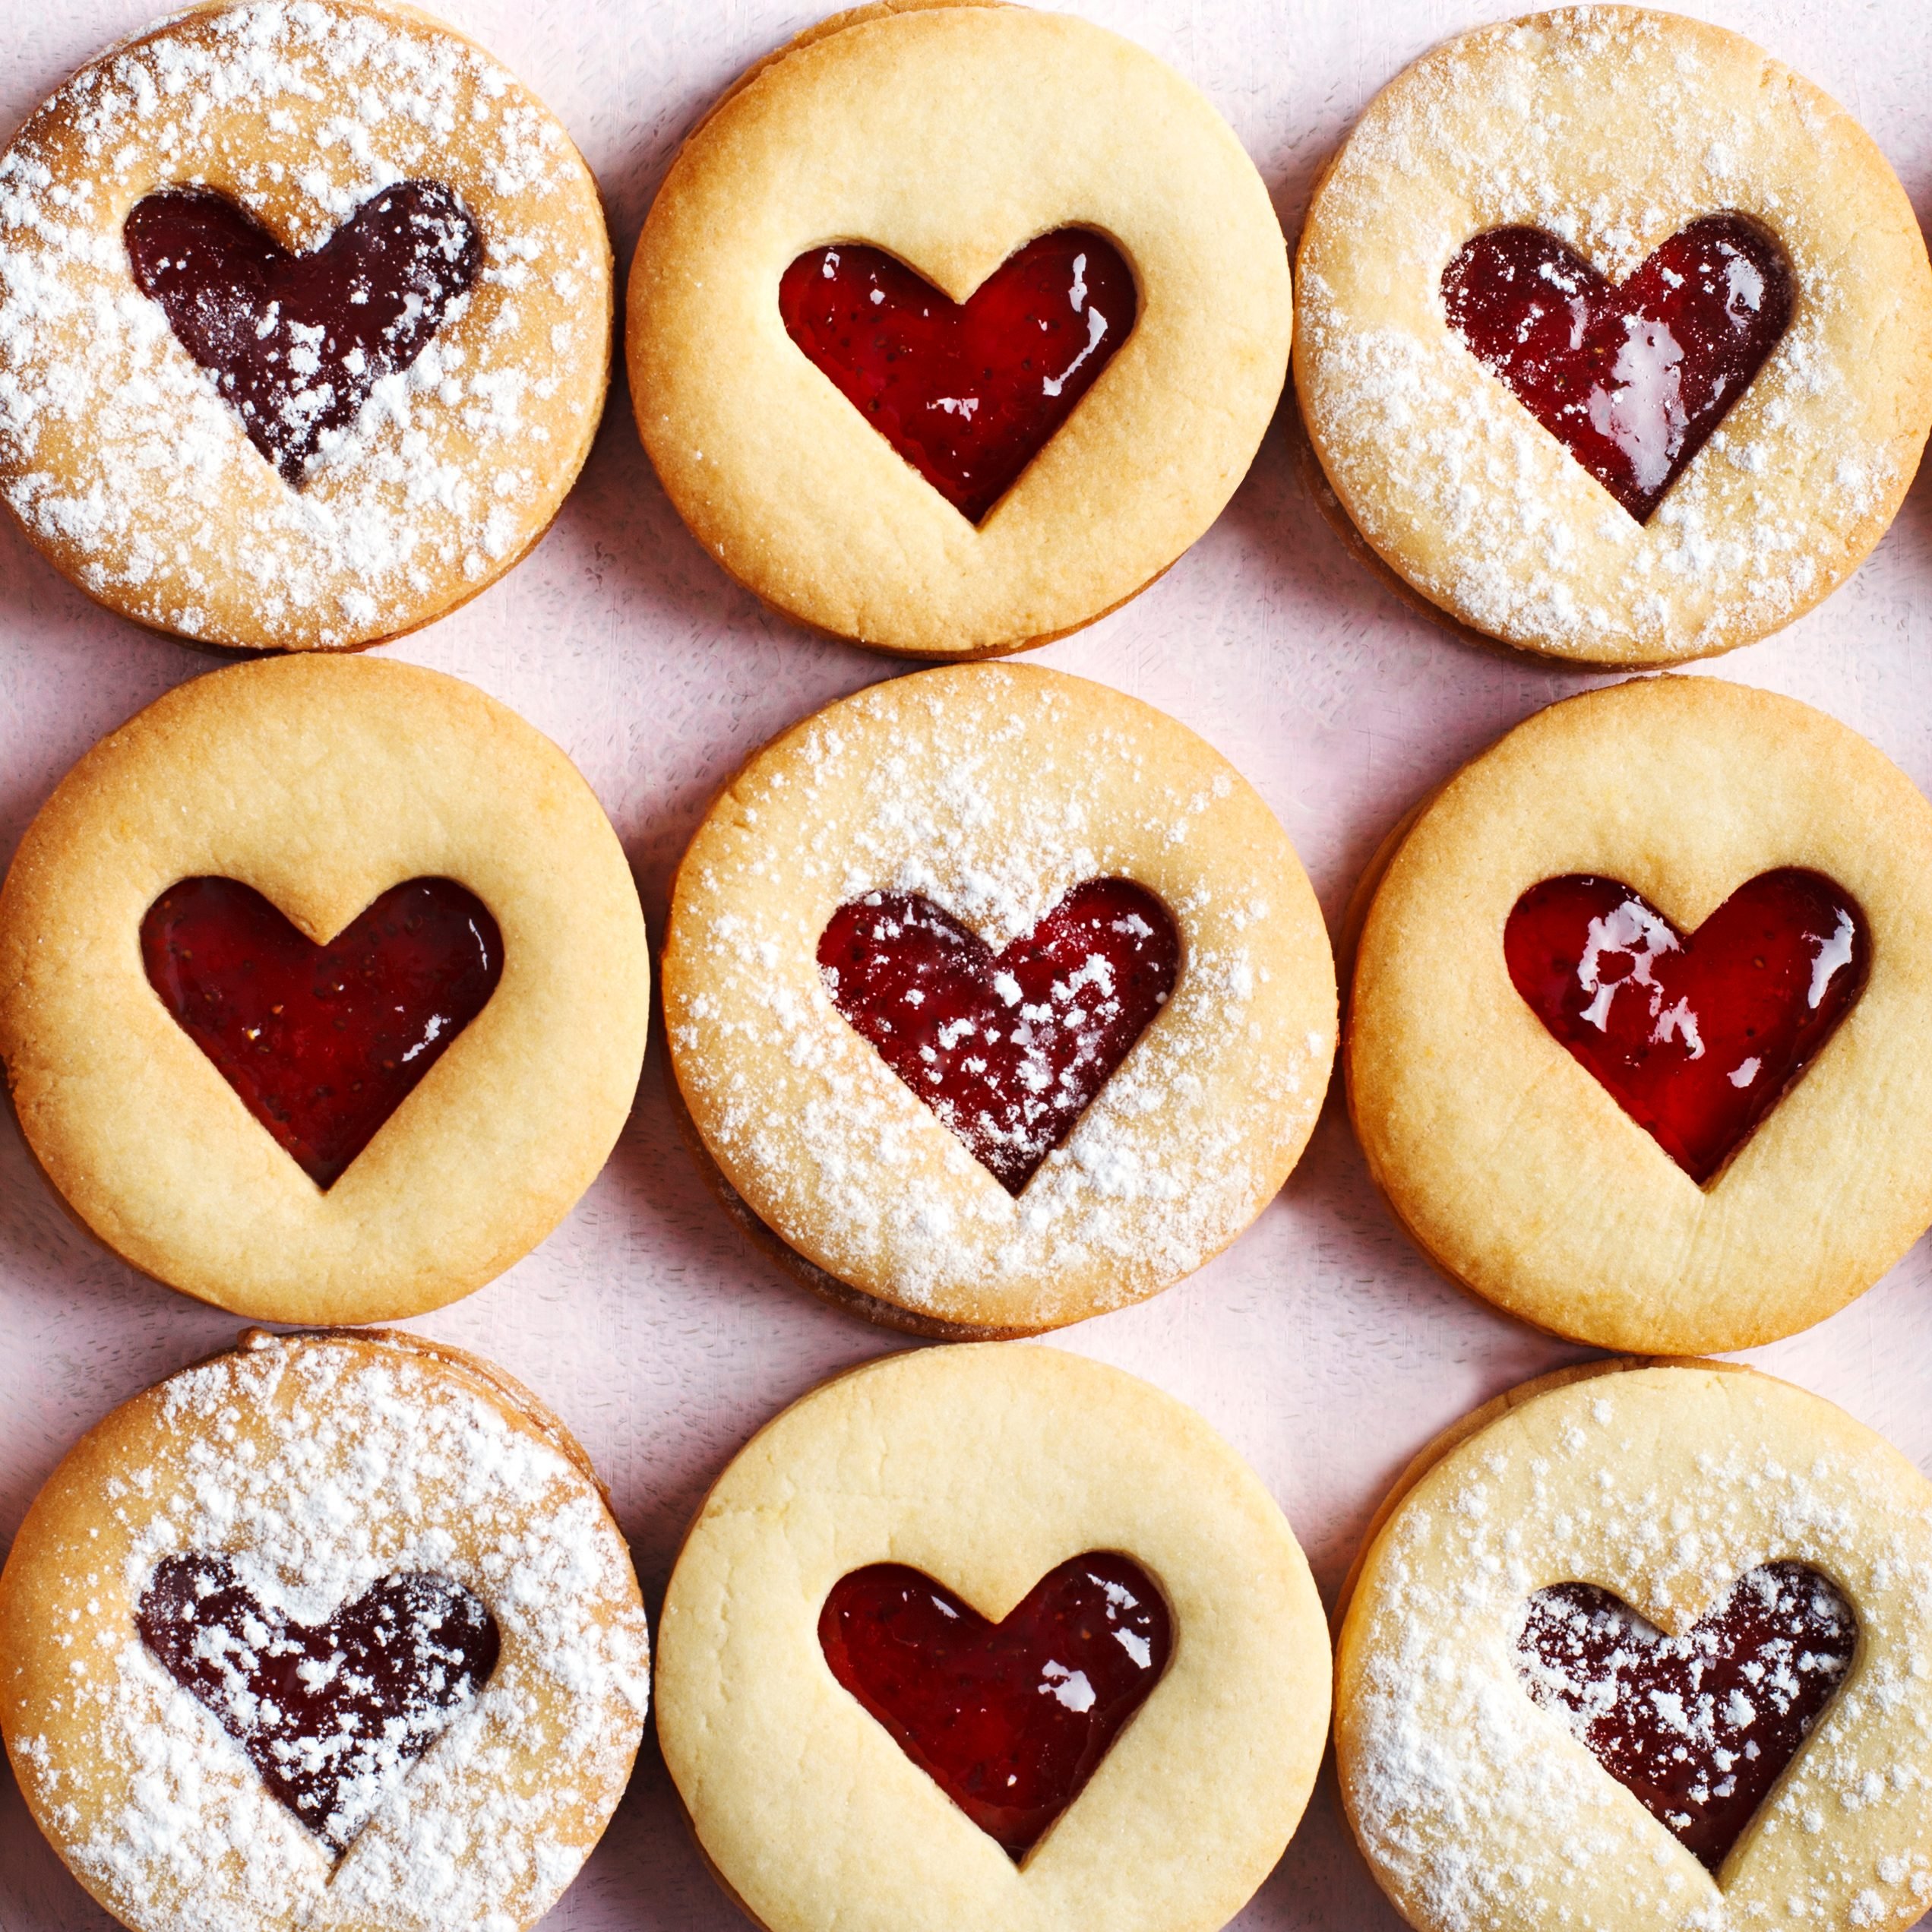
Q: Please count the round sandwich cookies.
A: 9